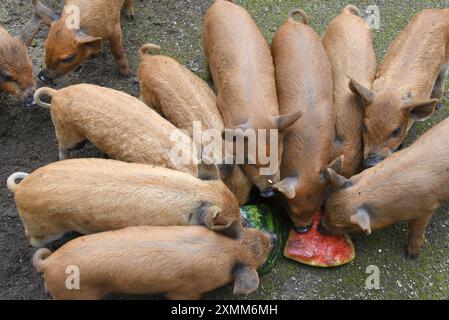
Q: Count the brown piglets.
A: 11